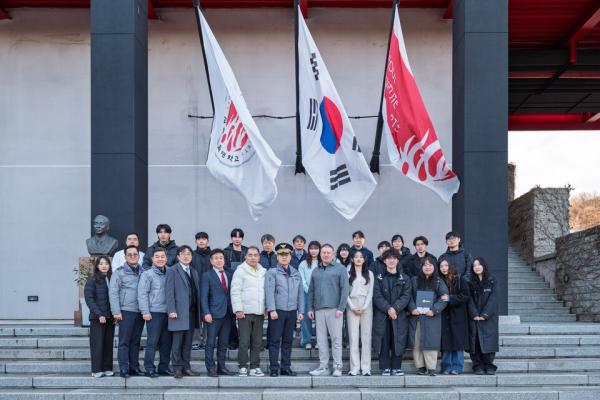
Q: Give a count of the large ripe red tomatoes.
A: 0